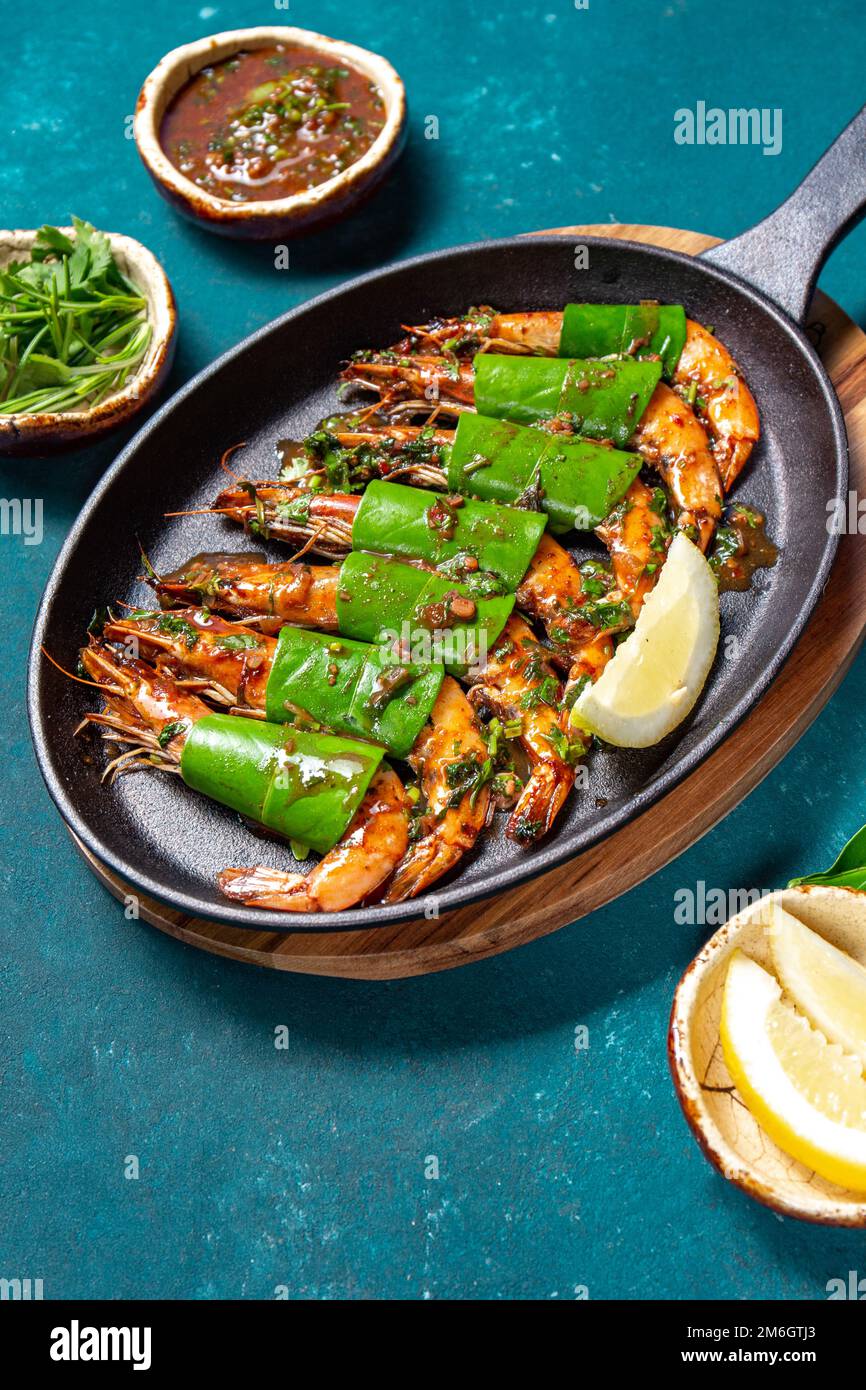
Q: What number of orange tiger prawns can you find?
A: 7